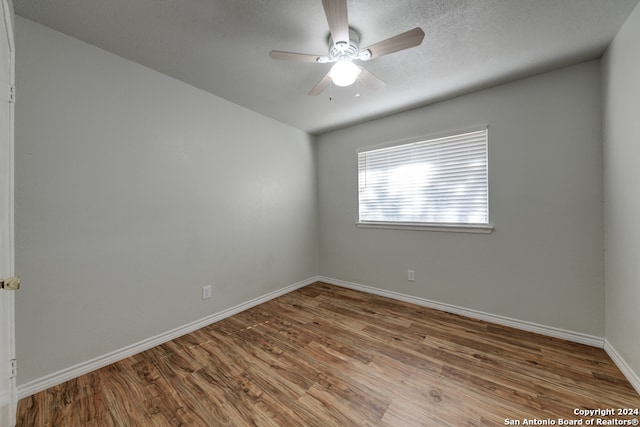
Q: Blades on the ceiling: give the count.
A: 5